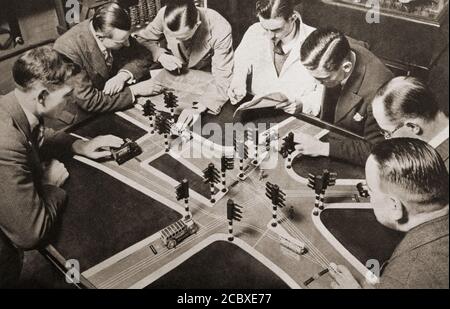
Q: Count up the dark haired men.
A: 7